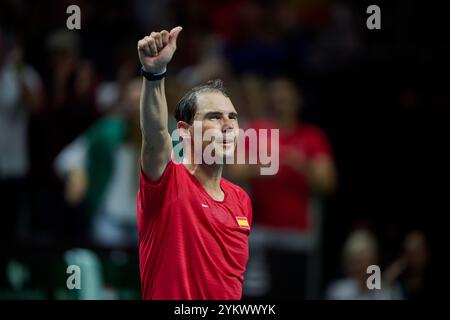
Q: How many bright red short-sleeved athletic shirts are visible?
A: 2